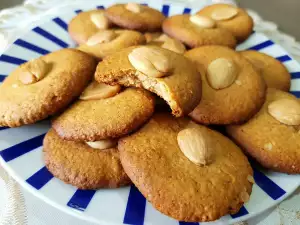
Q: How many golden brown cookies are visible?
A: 14